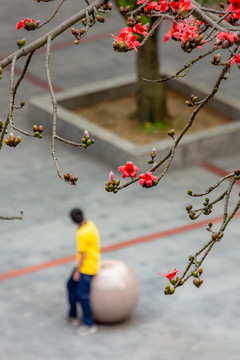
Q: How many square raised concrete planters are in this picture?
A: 1